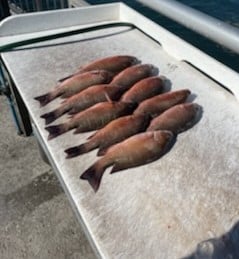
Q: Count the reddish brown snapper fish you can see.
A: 10